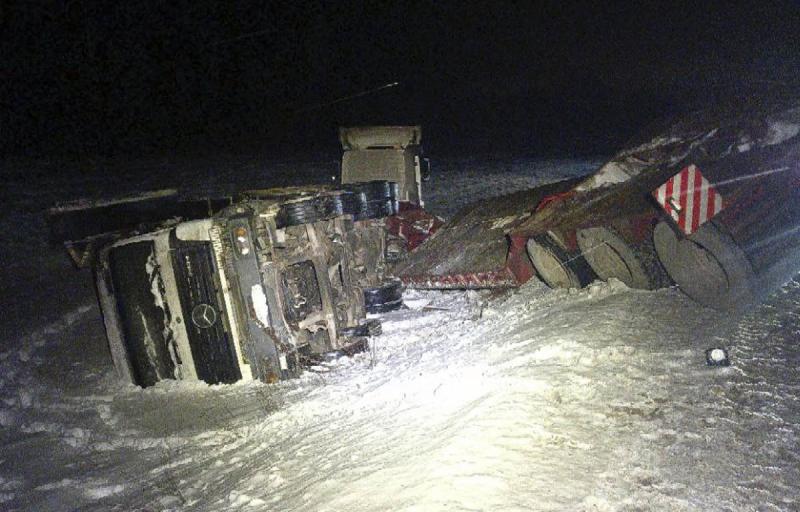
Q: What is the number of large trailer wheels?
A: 3